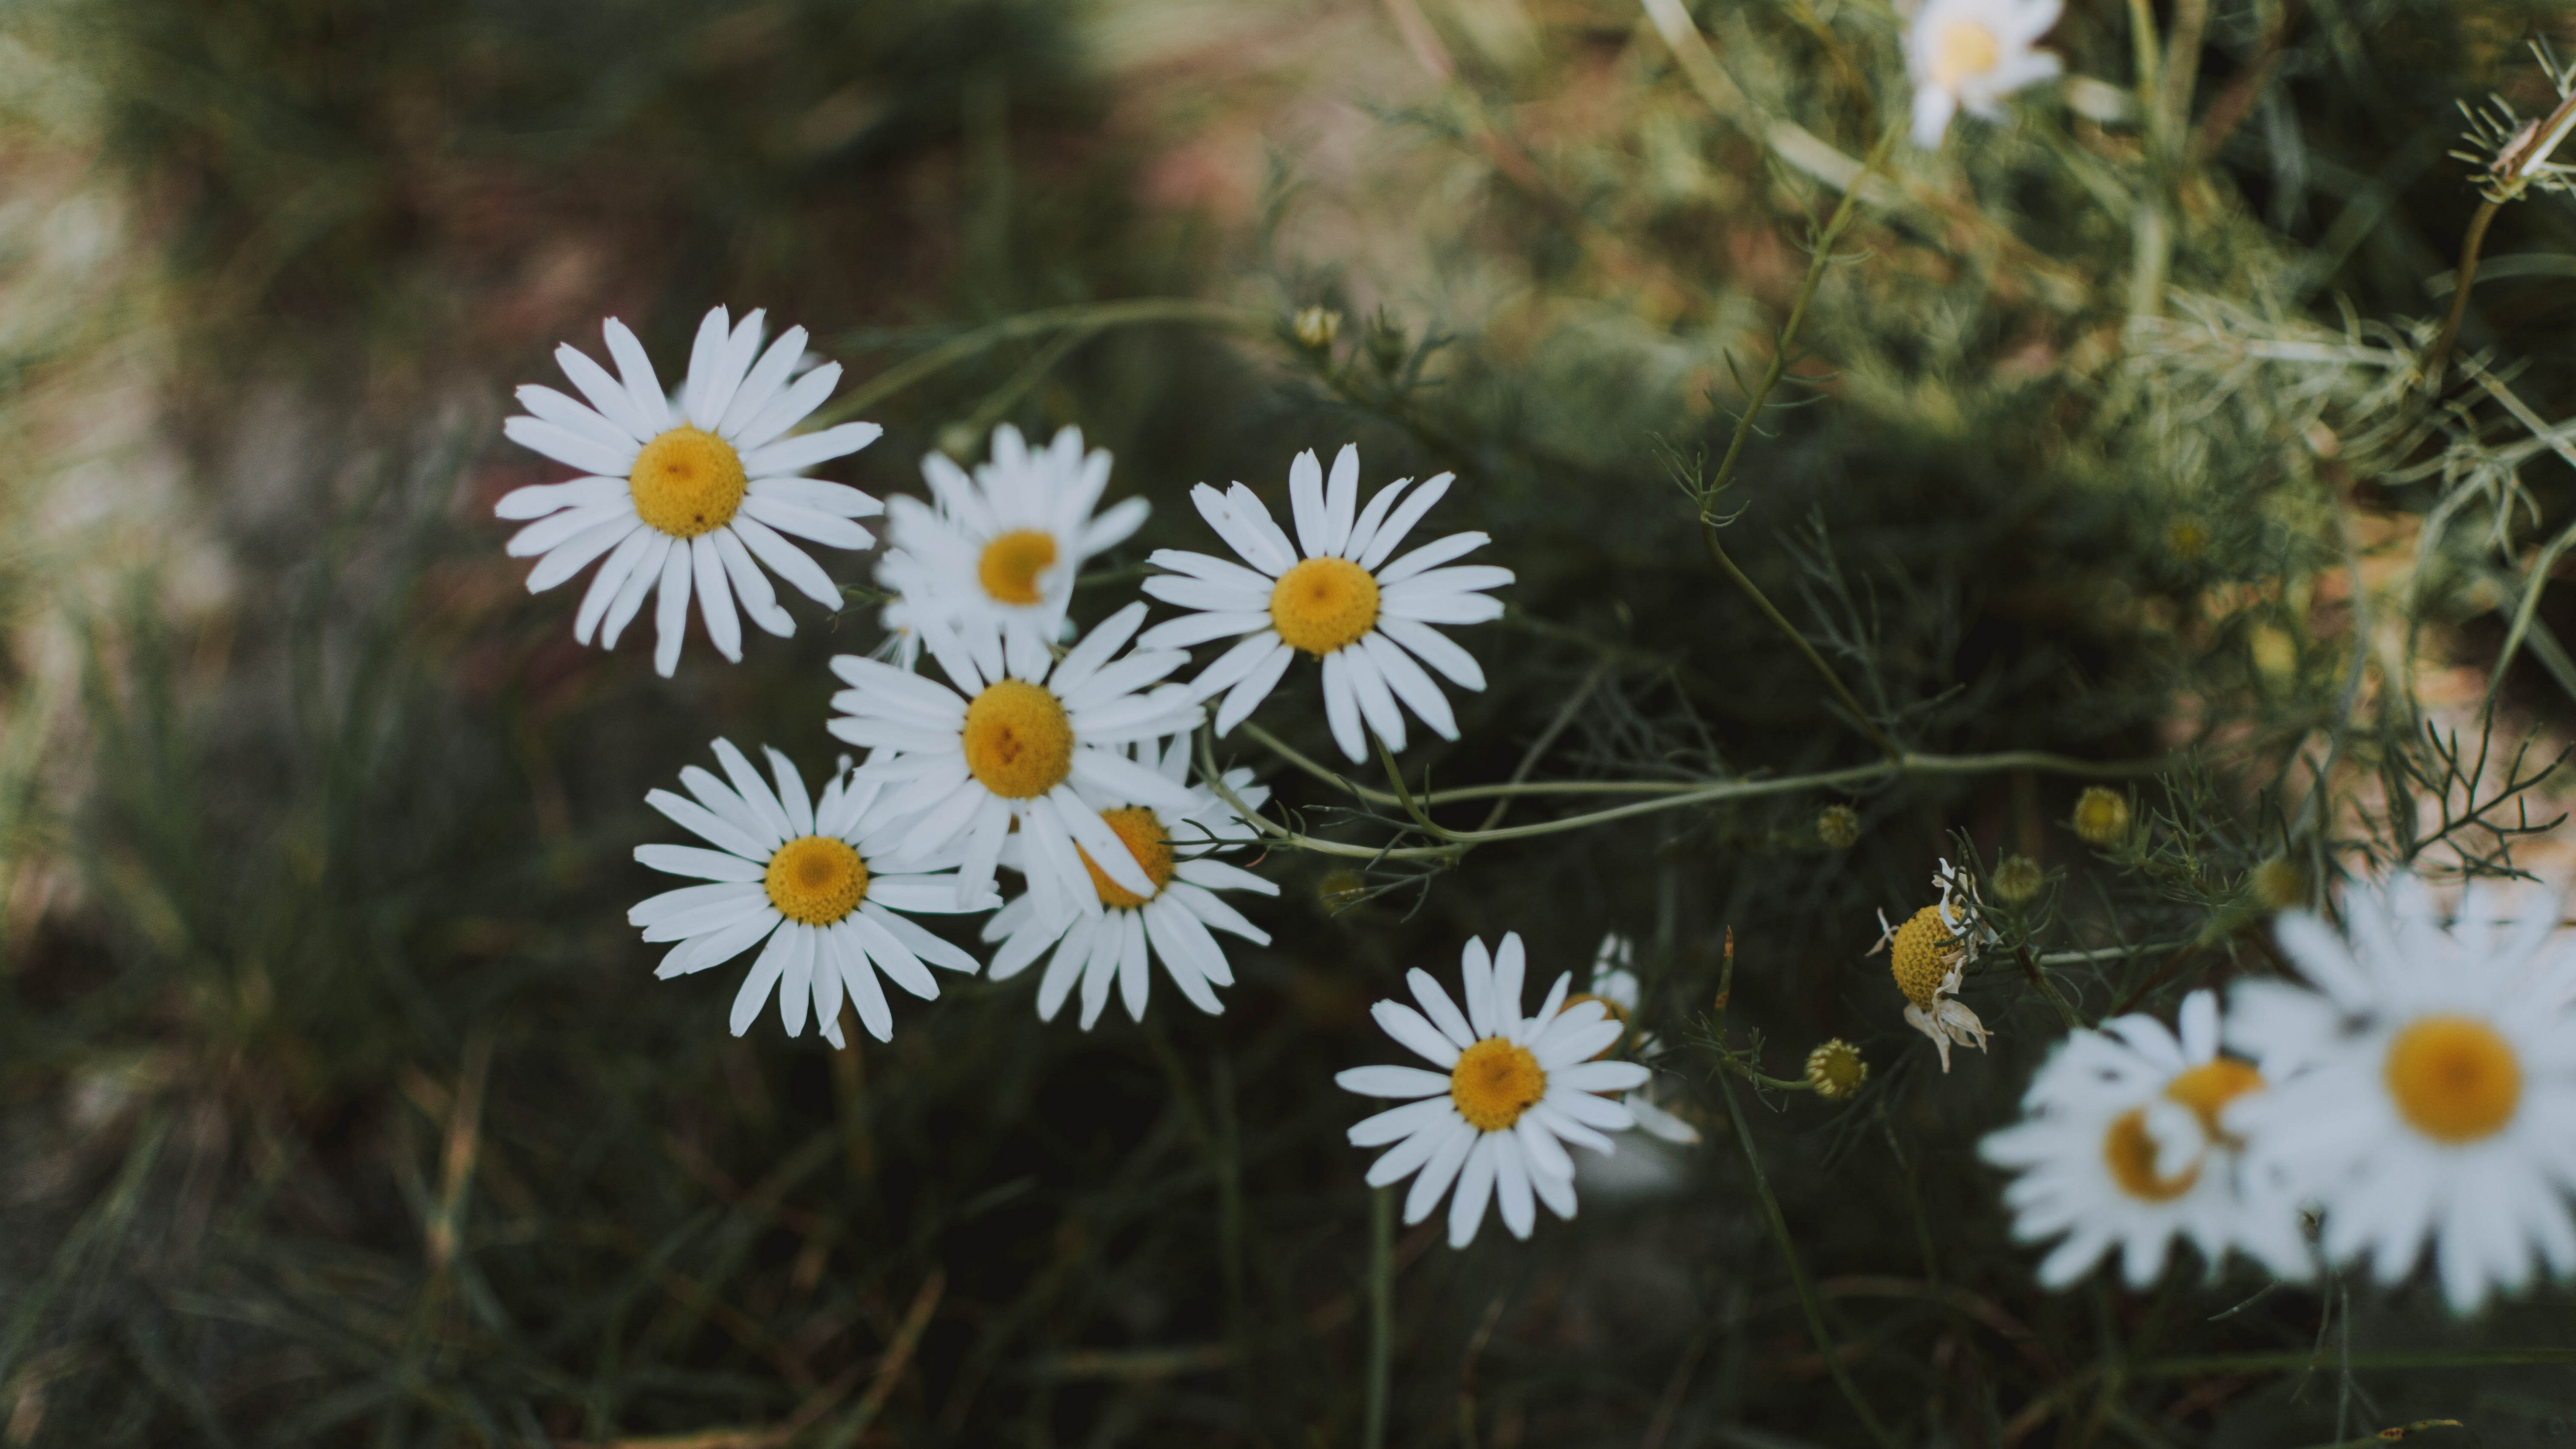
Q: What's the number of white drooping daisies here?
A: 1